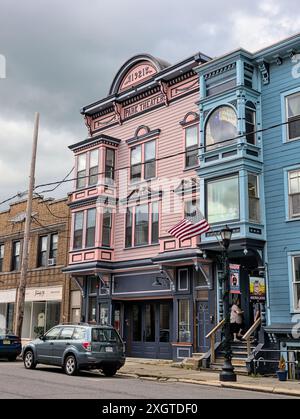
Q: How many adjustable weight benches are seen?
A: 0